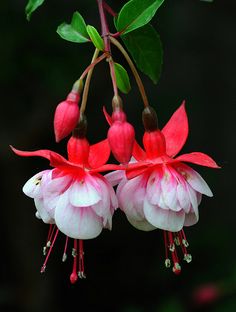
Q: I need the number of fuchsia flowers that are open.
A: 2